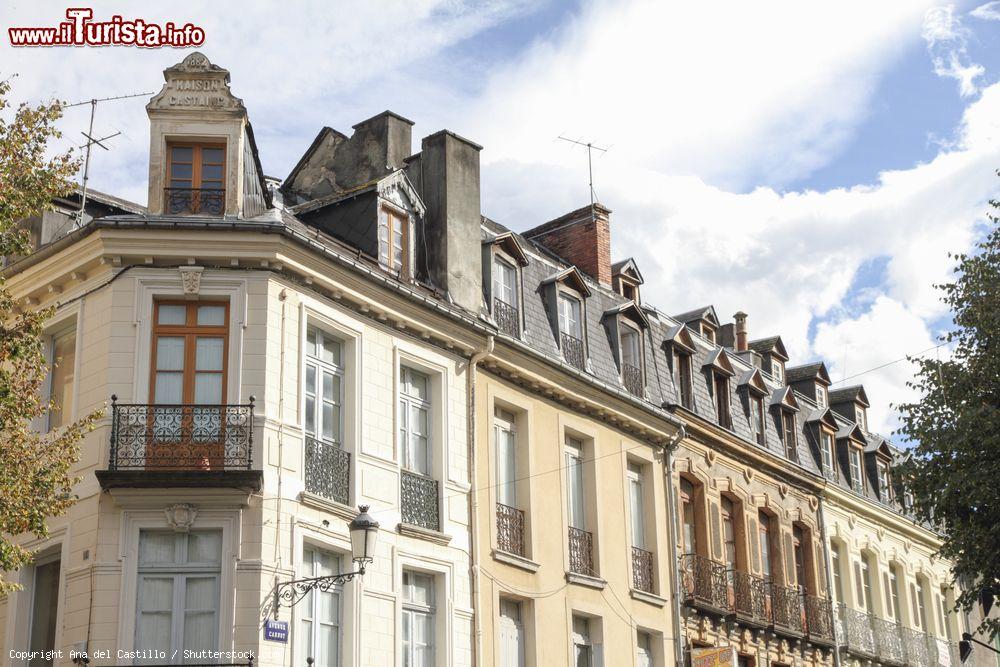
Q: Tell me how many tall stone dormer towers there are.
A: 1